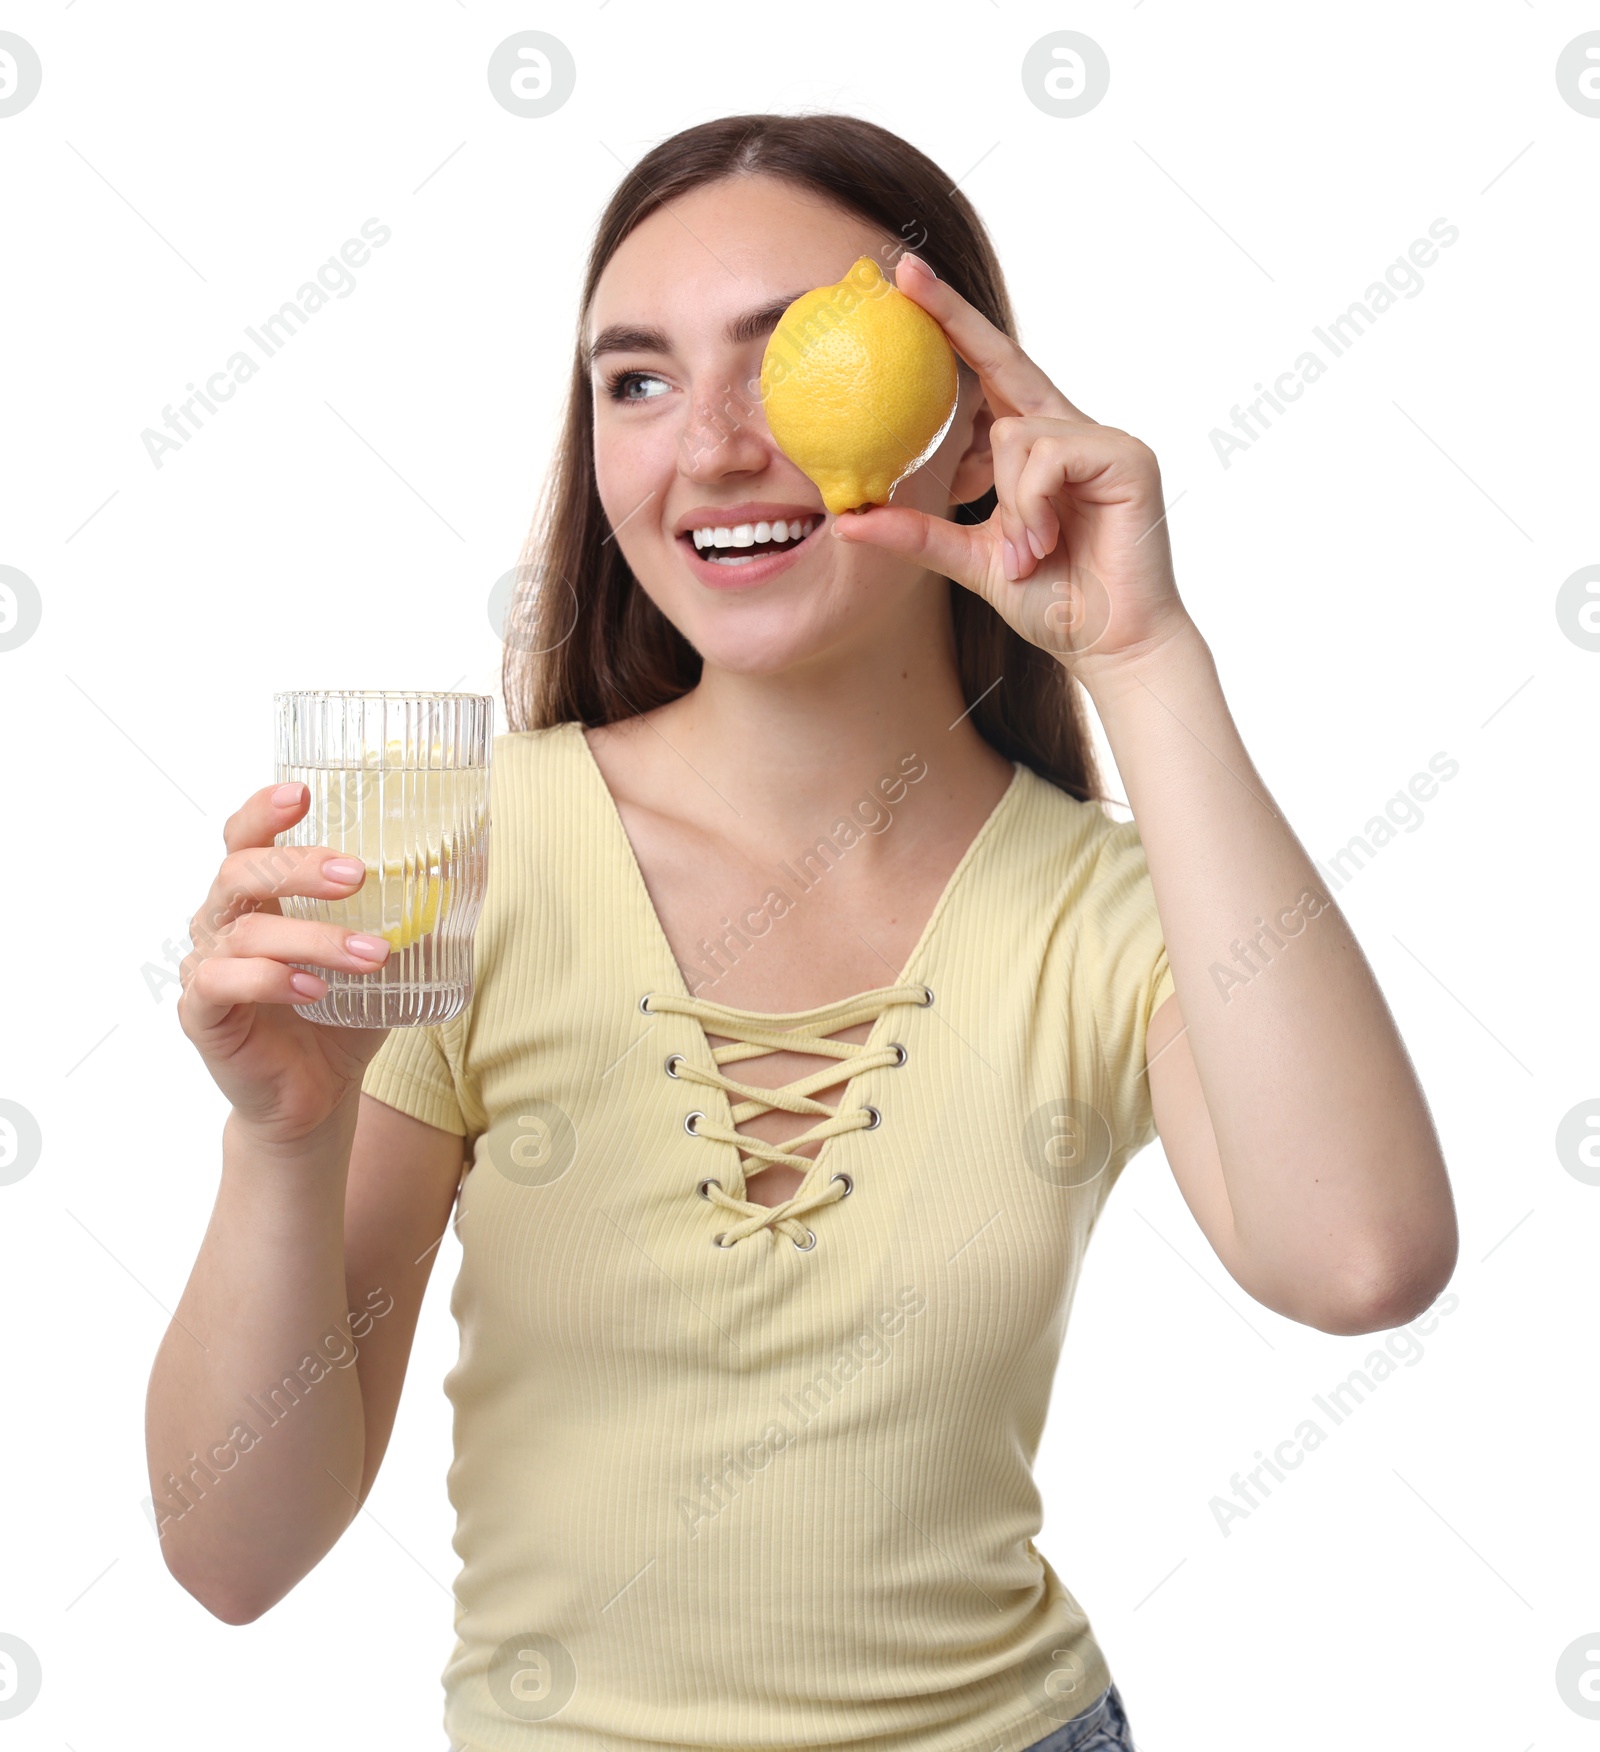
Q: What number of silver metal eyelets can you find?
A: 10